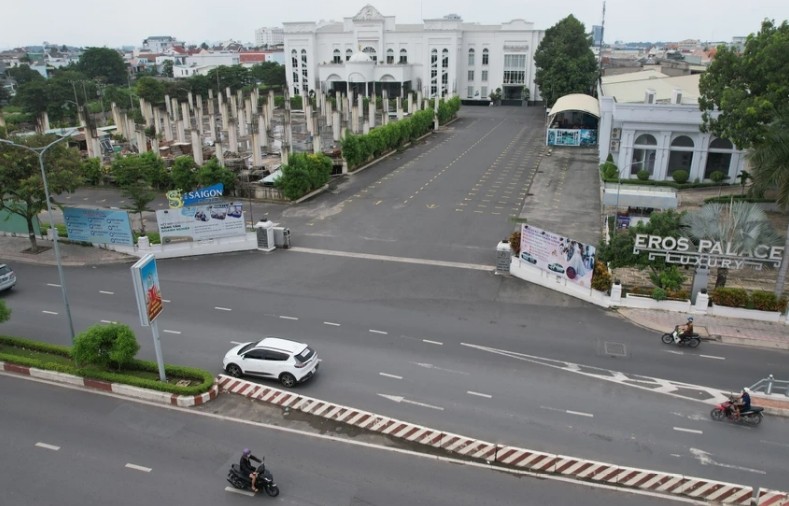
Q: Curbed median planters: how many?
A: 1